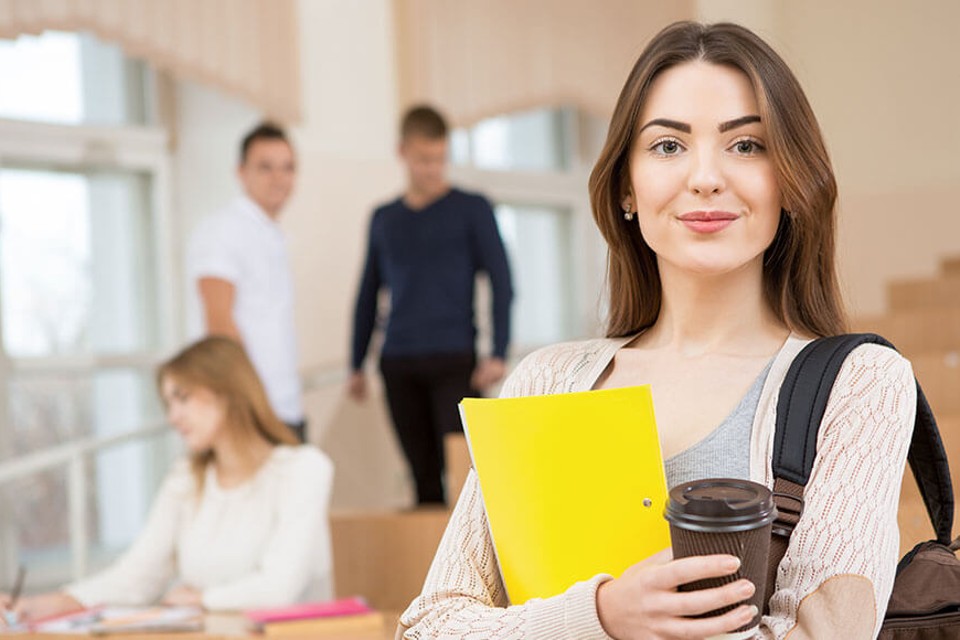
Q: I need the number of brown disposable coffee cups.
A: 1